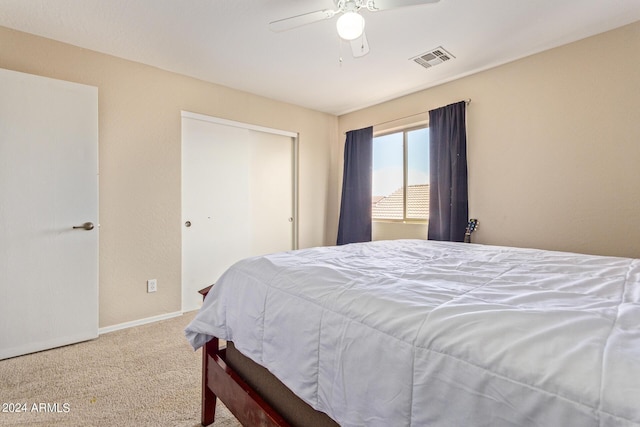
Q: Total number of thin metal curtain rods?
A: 1